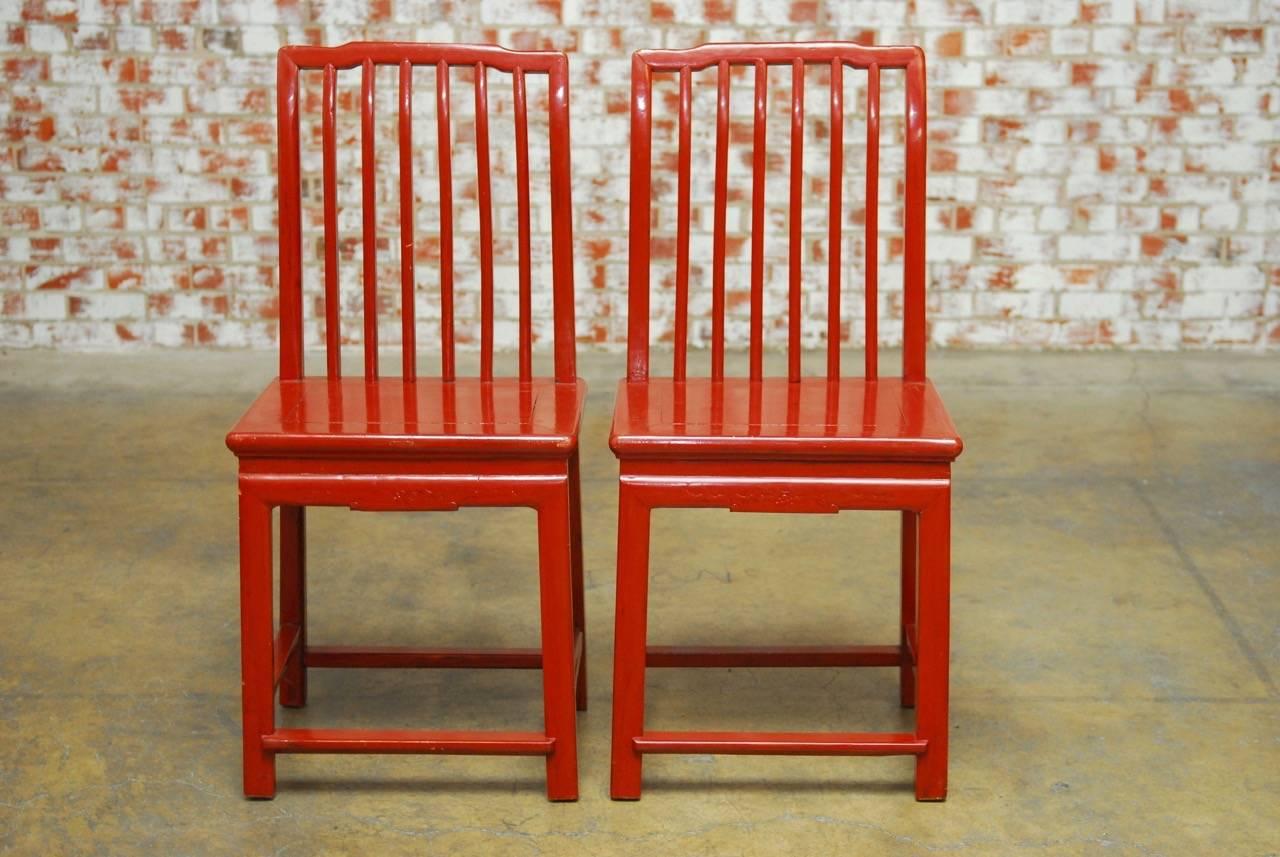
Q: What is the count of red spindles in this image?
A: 12